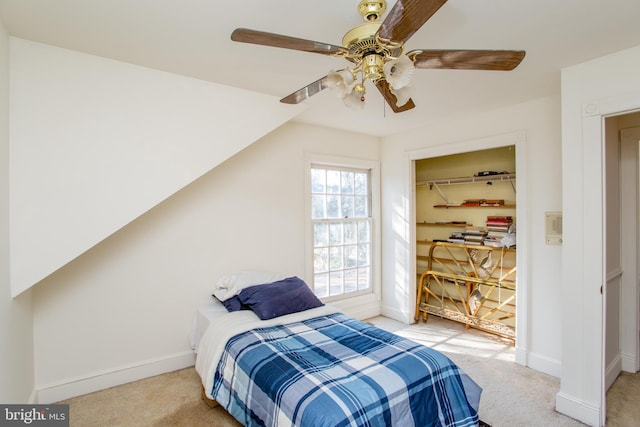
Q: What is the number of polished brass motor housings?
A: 1